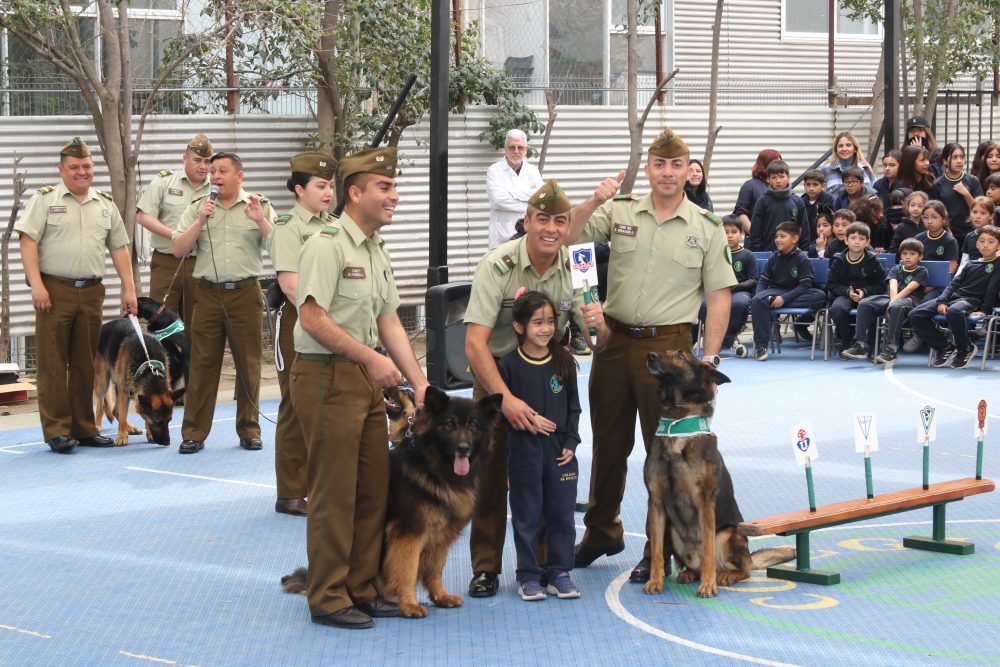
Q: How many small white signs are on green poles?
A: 5